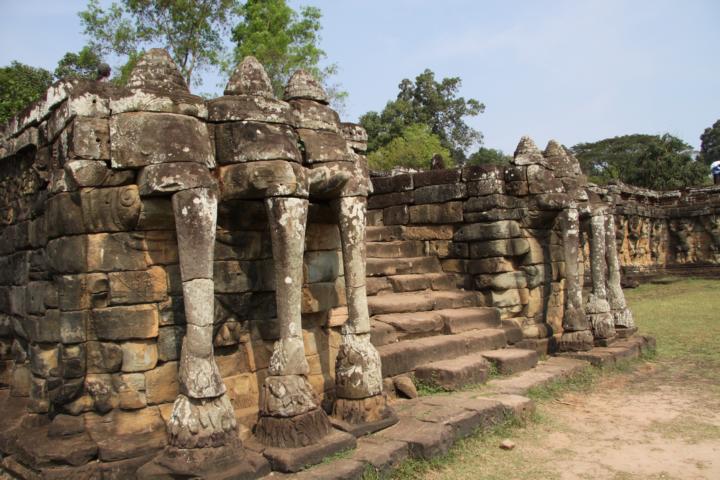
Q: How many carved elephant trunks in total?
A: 6